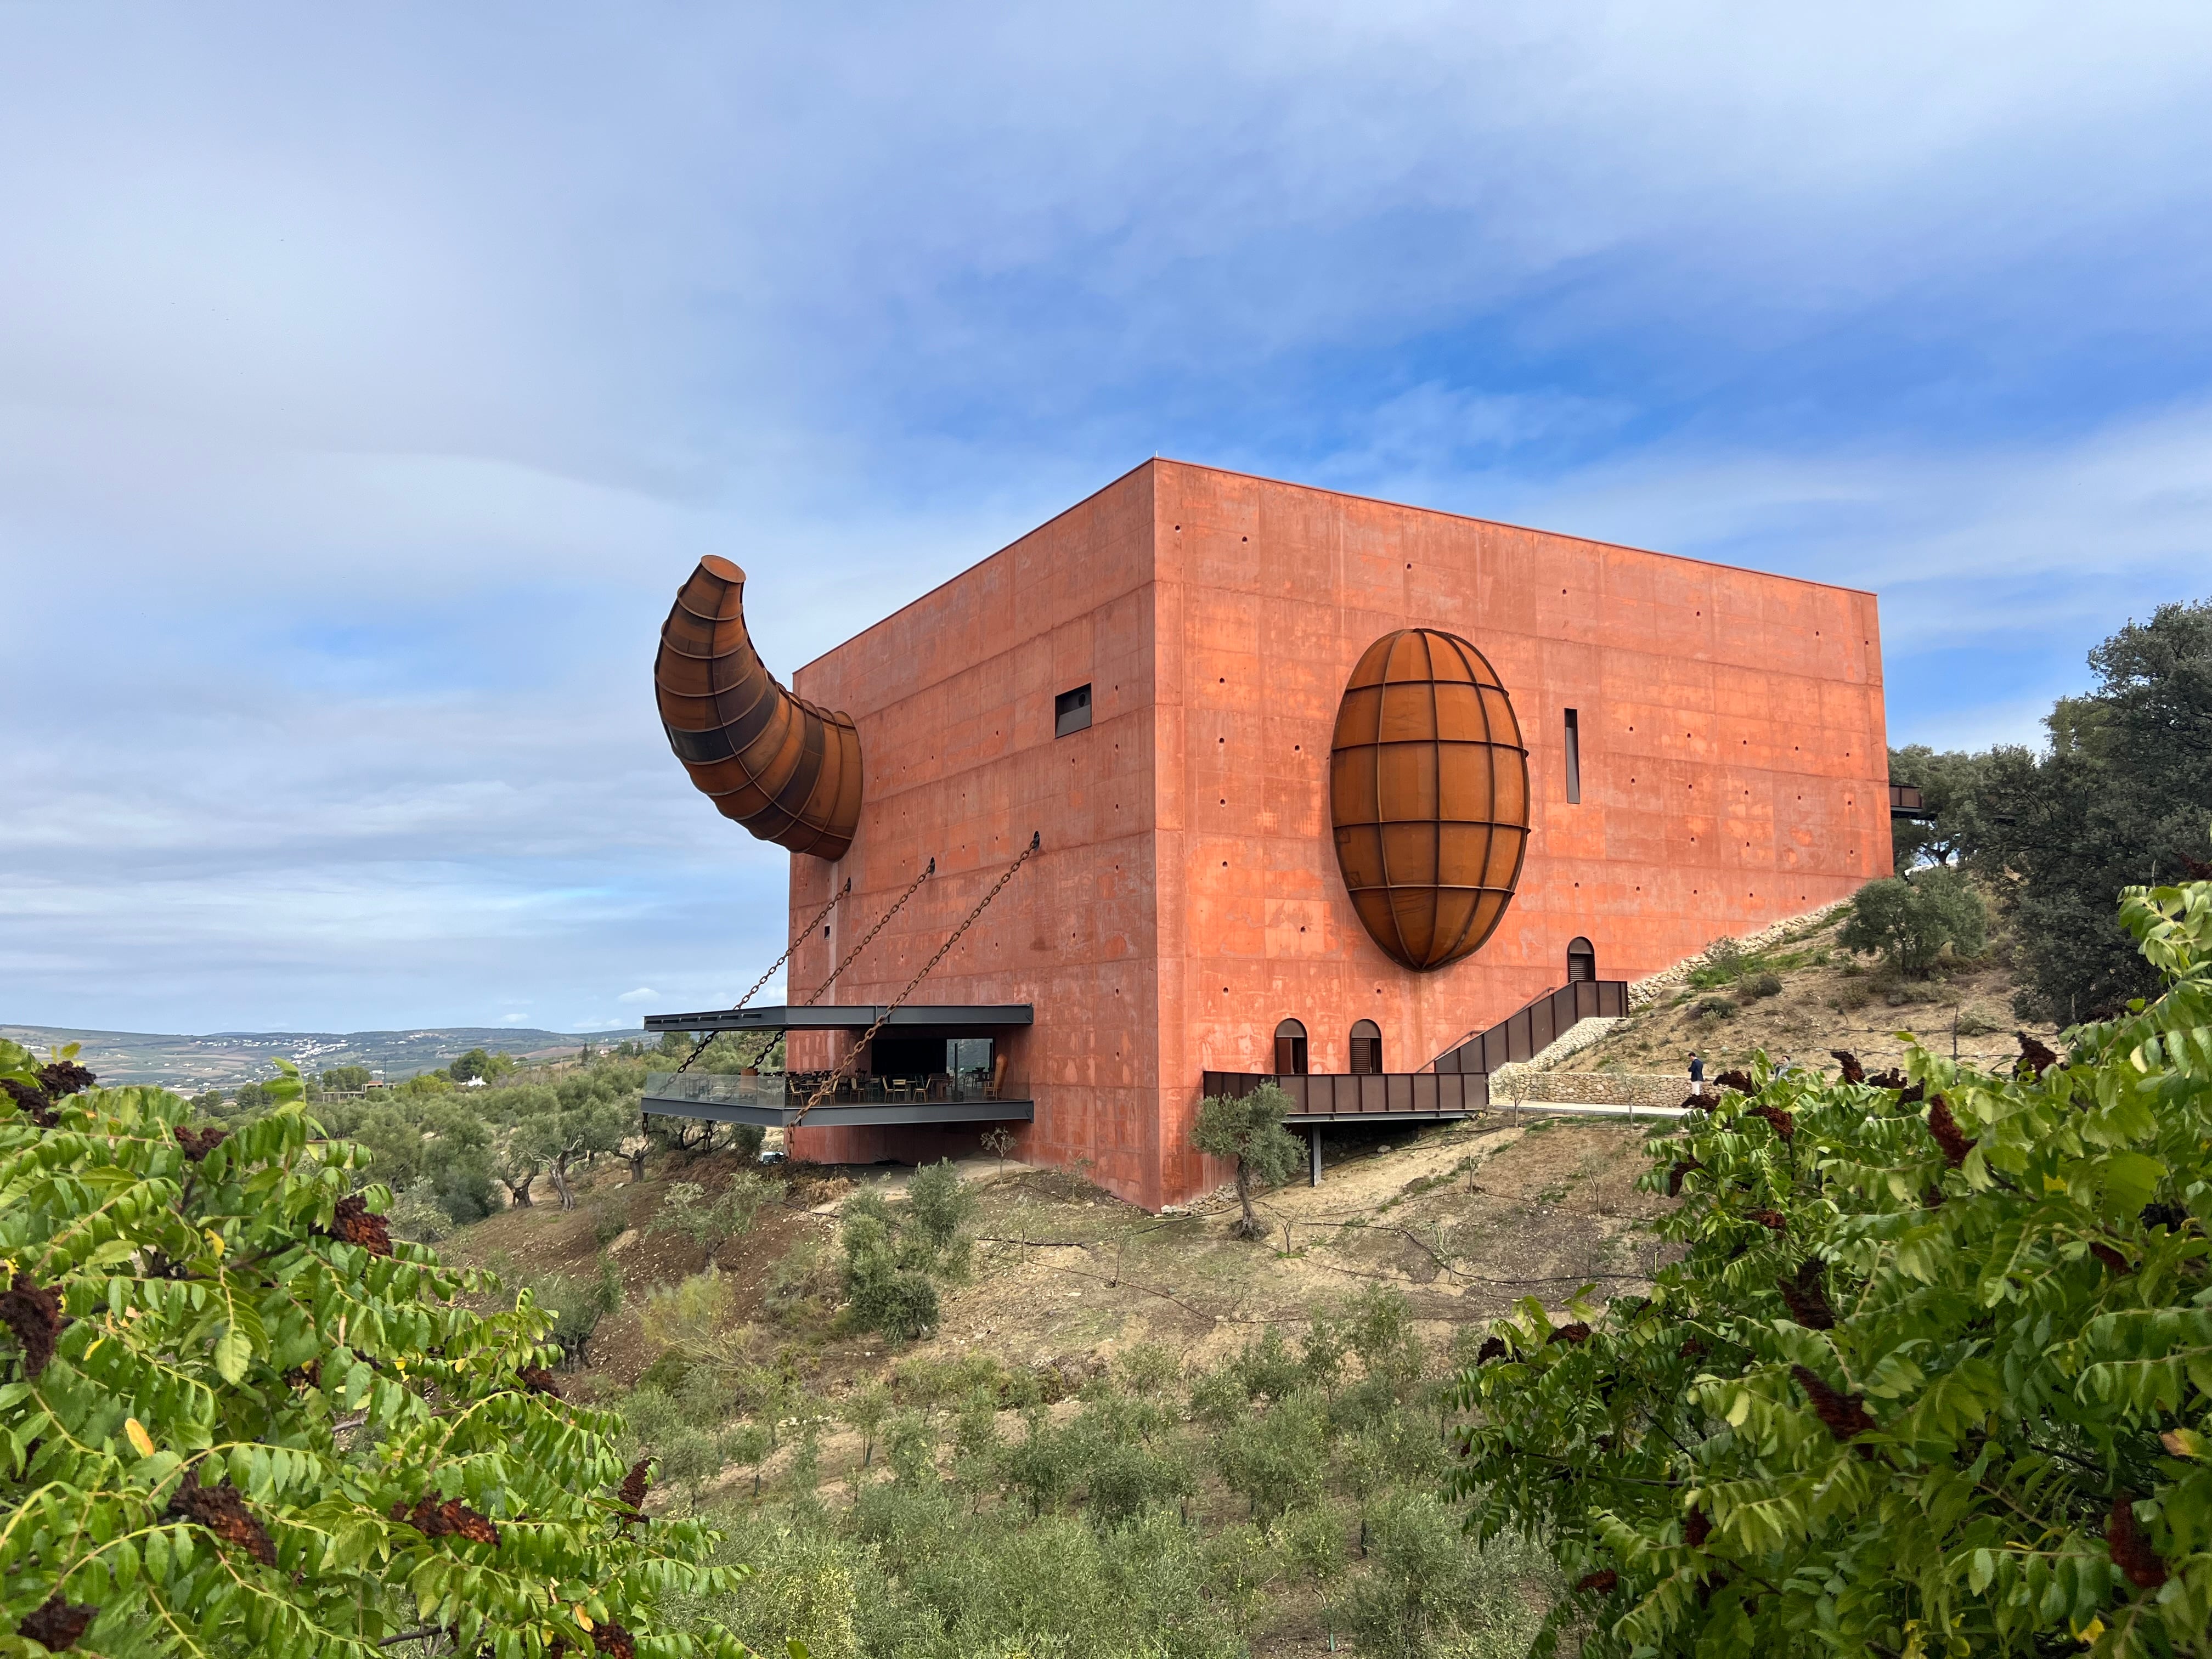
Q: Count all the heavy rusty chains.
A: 3